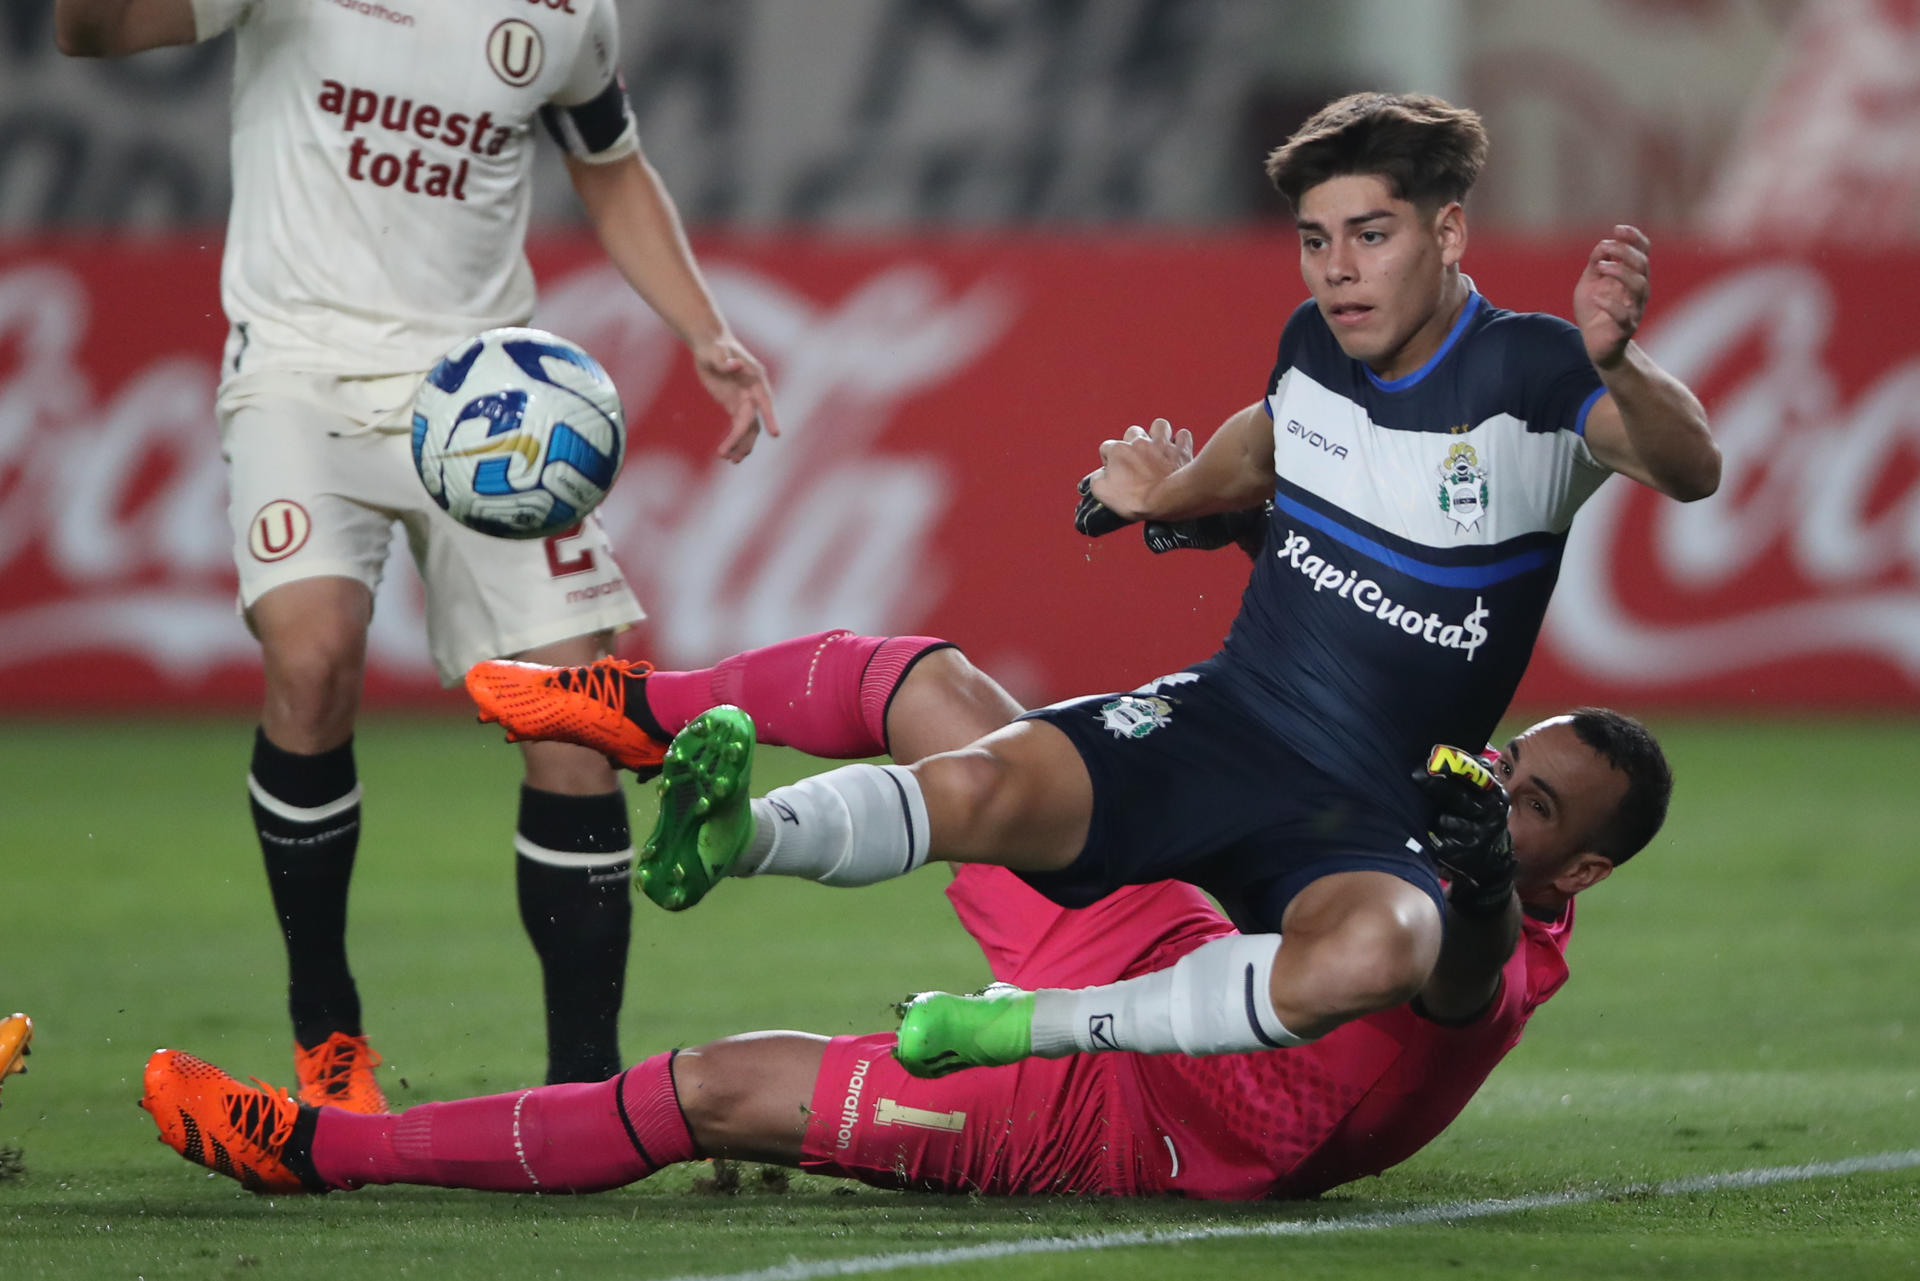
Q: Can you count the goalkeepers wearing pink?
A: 1